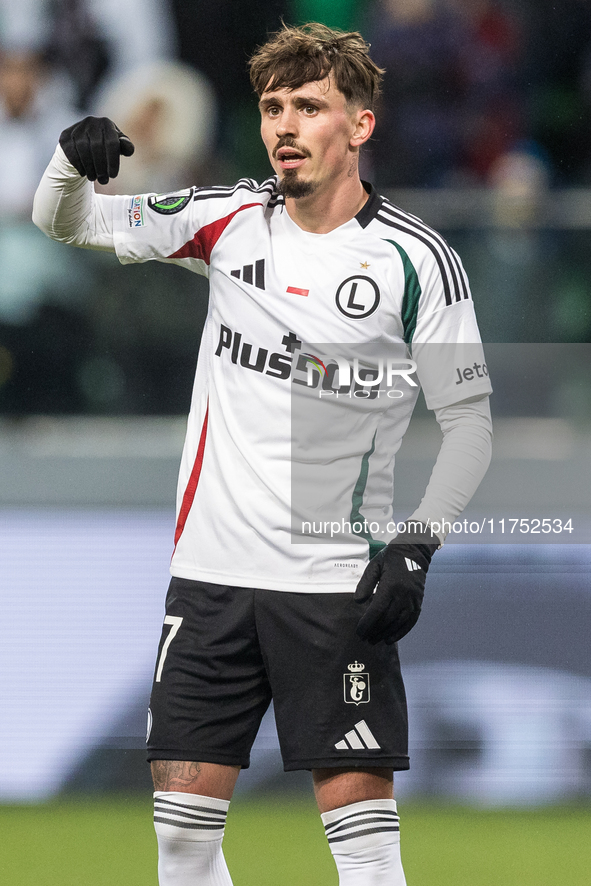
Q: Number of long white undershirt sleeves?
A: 2